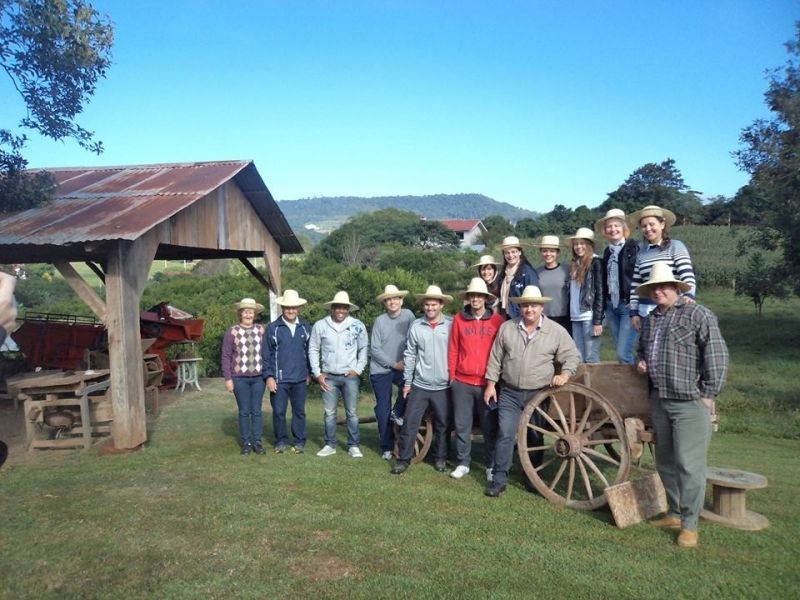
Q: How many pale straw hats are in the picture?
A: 14